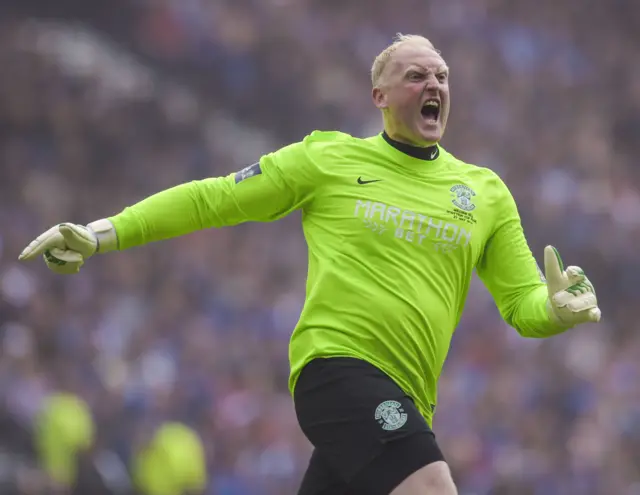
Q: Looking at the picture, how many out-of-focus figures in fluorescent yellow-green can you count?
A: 2